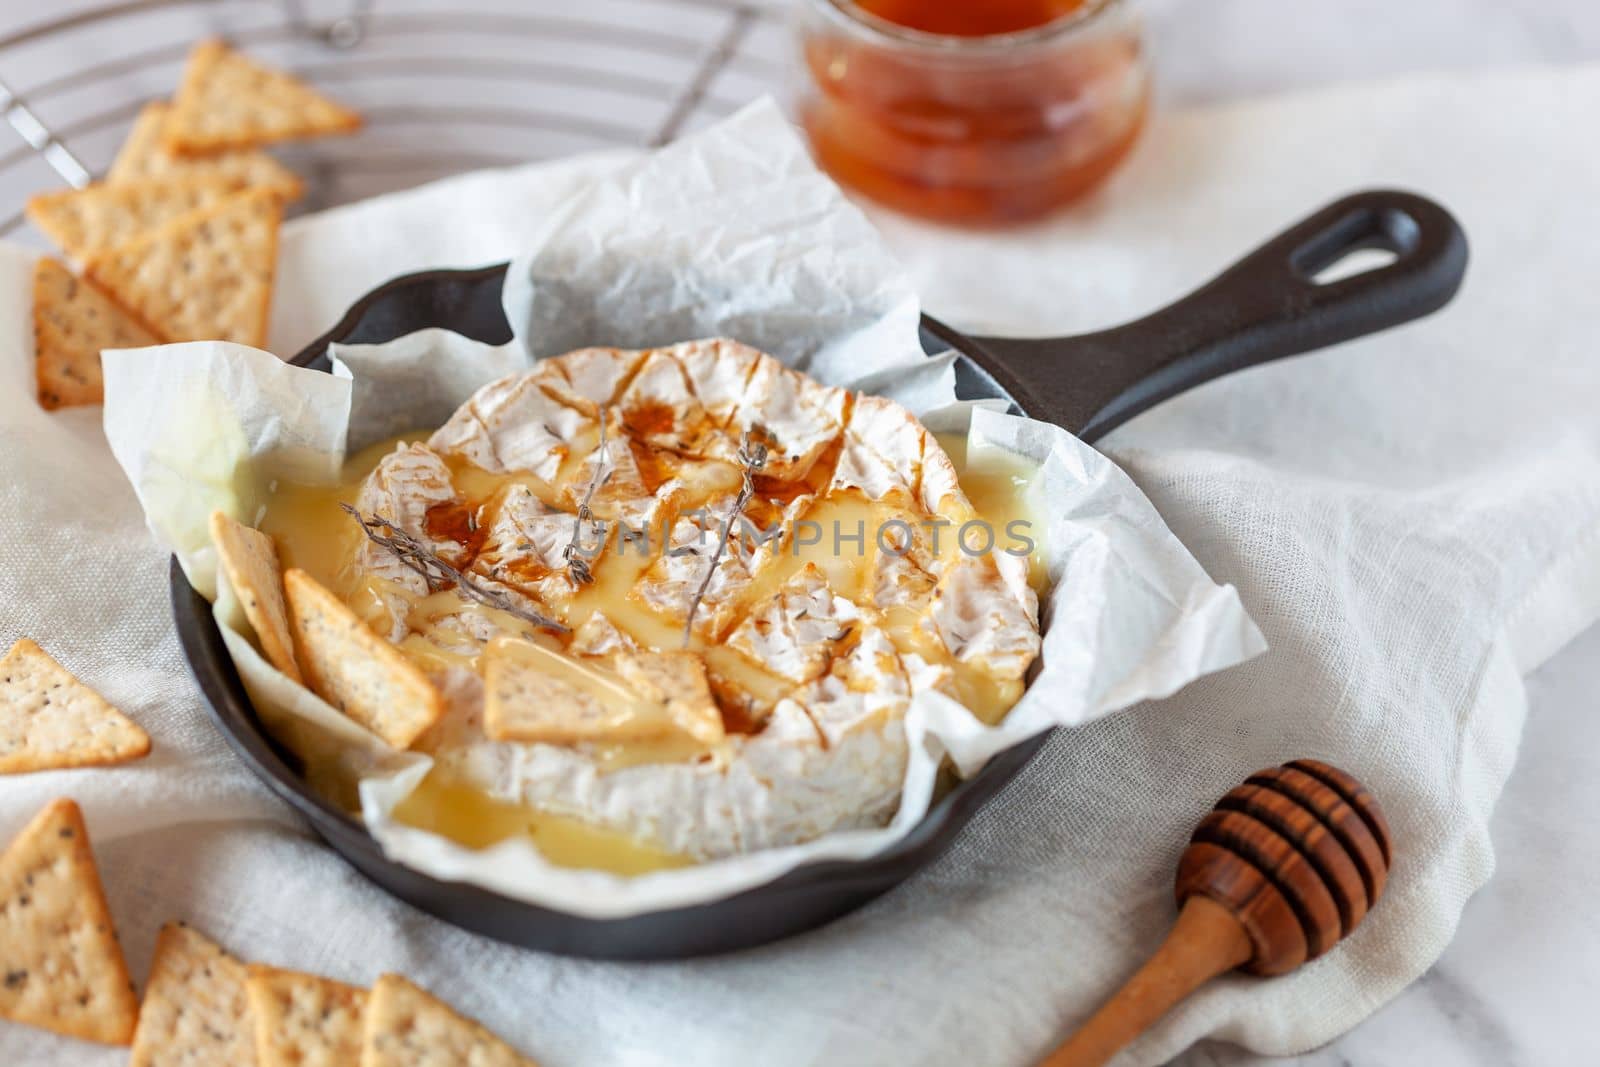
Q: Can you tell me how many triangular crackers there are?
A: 14